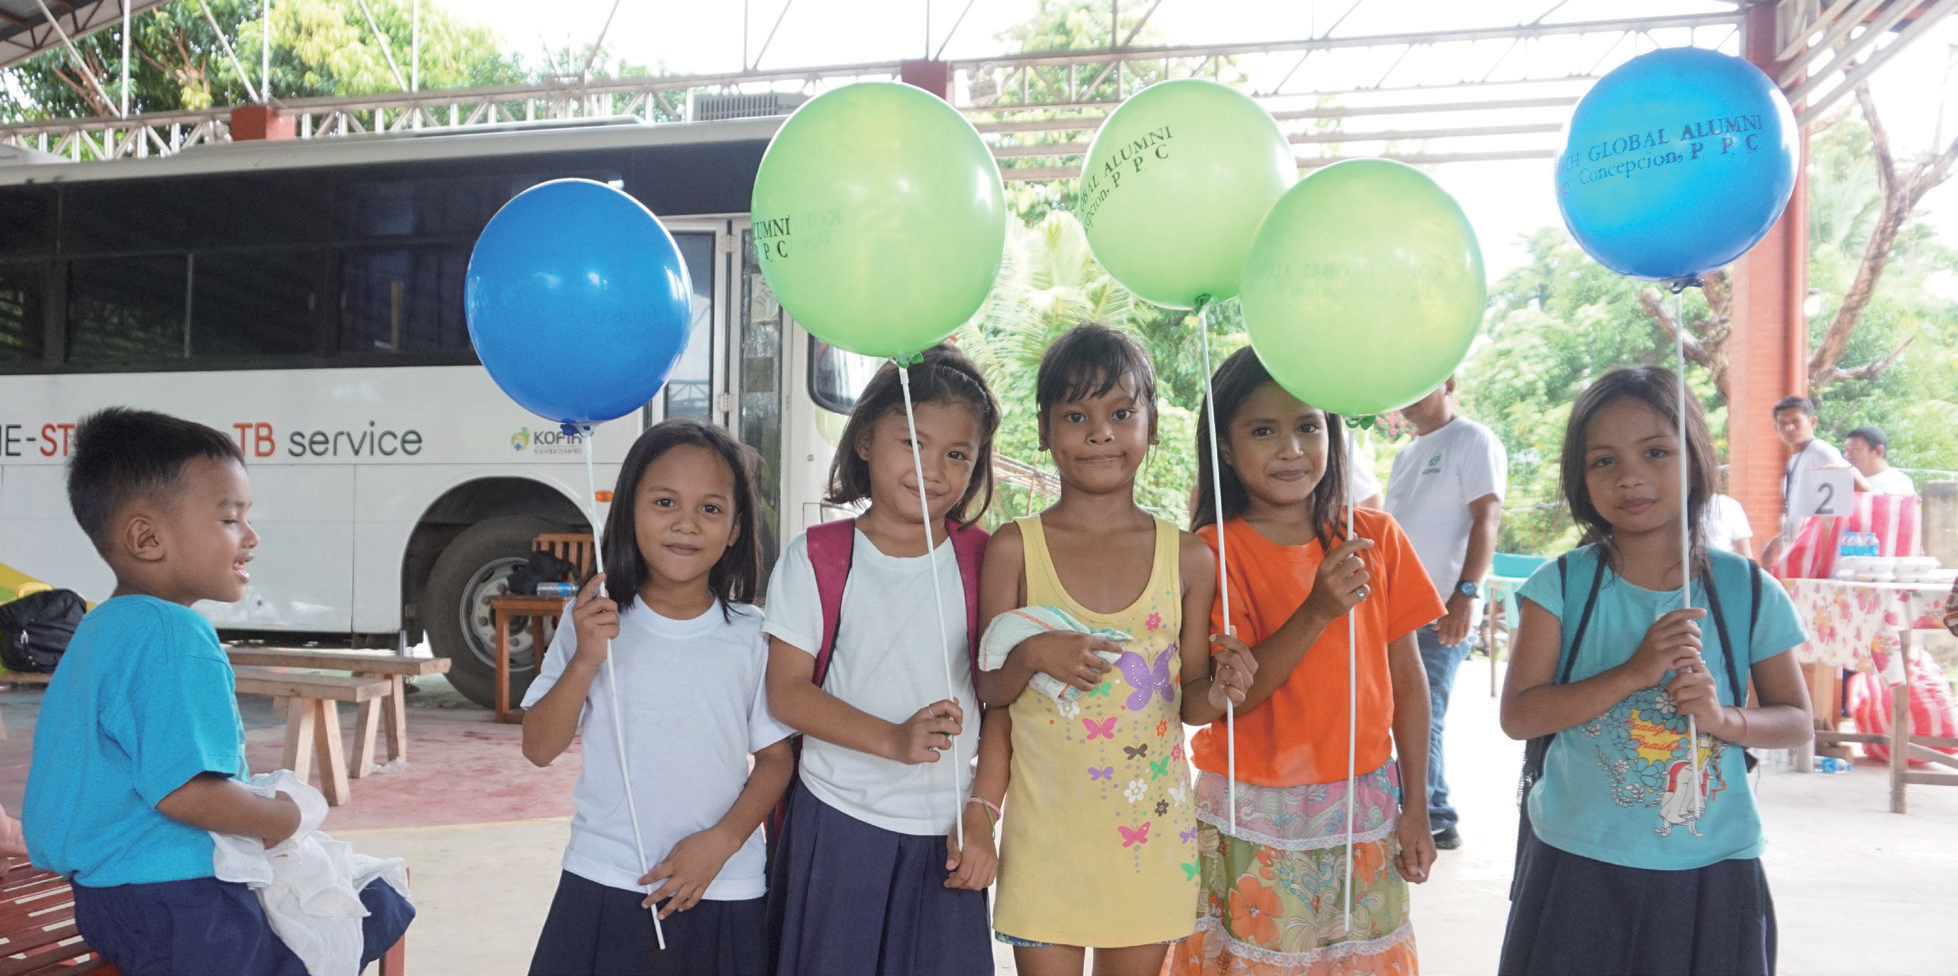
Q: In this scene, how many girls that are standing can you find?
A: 5